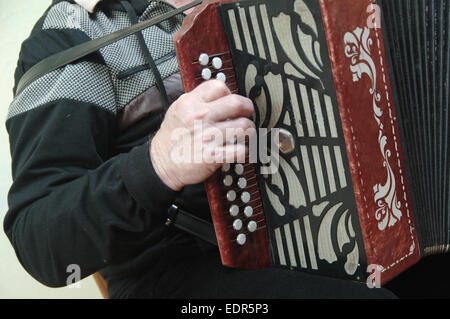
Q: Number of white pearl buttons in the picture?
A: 15